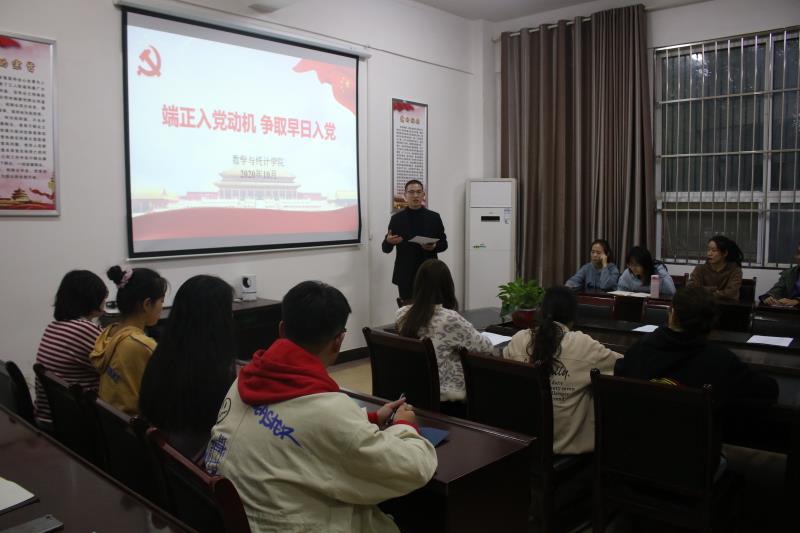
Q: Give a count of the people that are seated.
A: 11